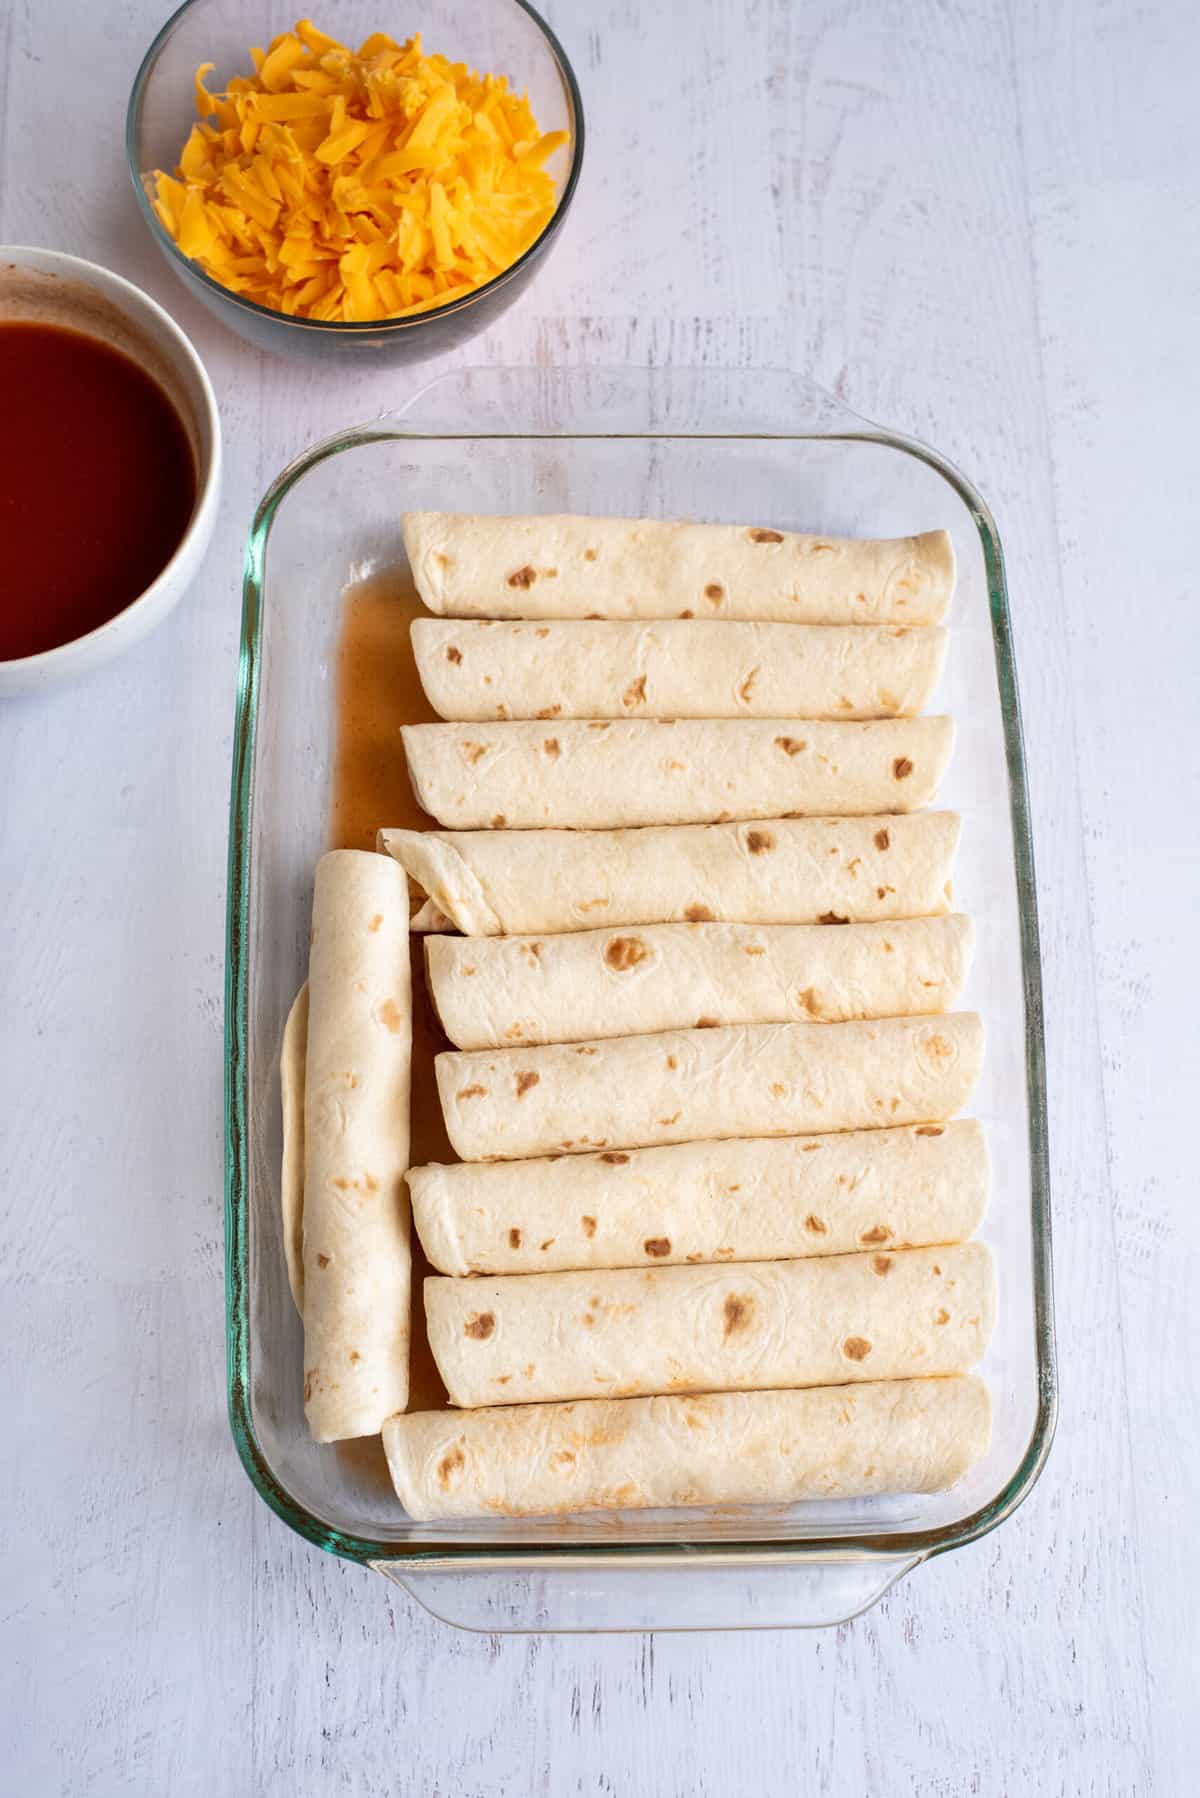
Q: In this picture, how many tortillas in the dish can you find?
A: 10